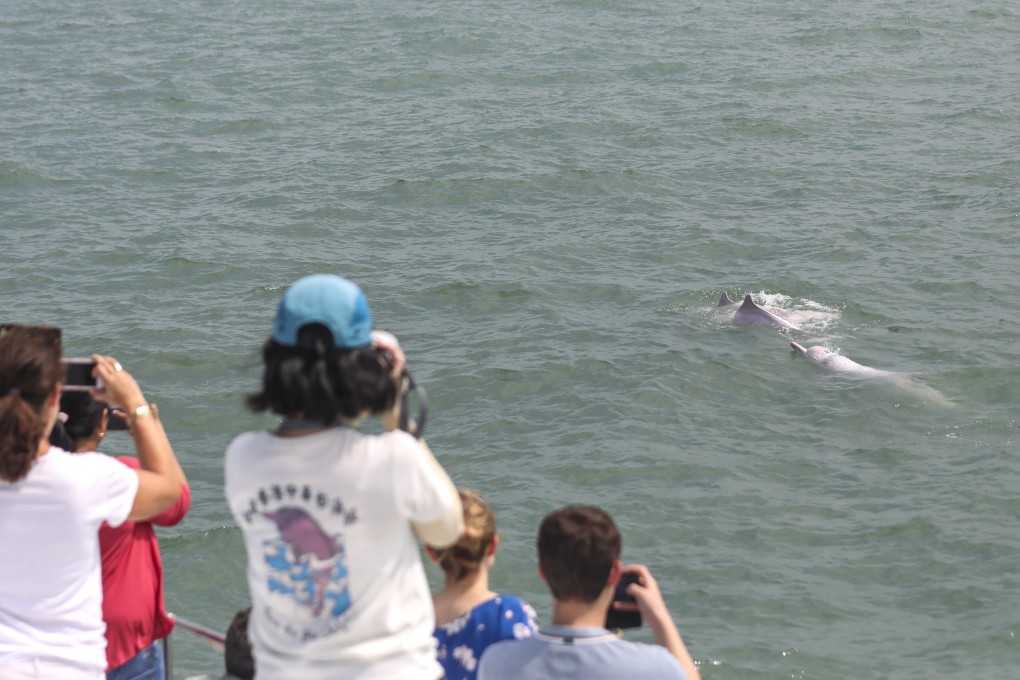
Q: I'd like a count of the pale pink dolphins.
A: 3